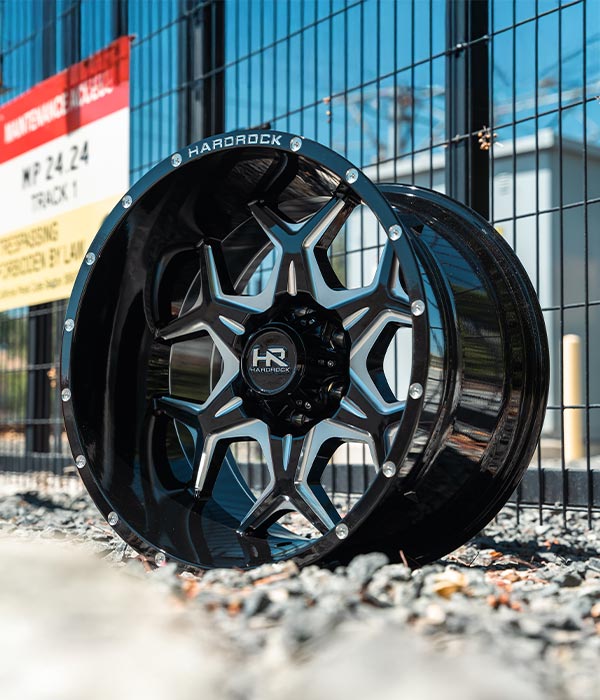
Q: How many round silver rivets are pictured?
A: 15